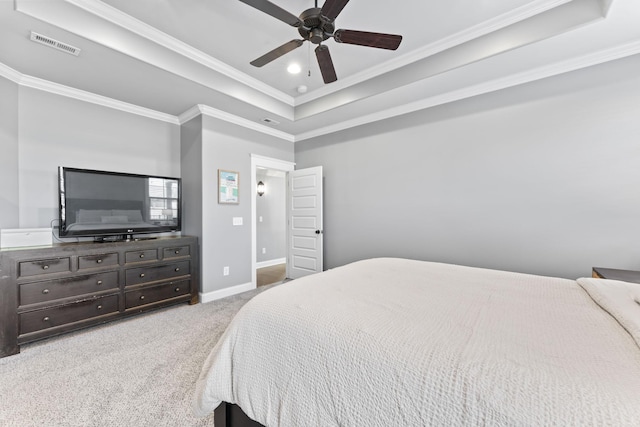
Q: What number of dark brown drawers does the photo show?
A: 8